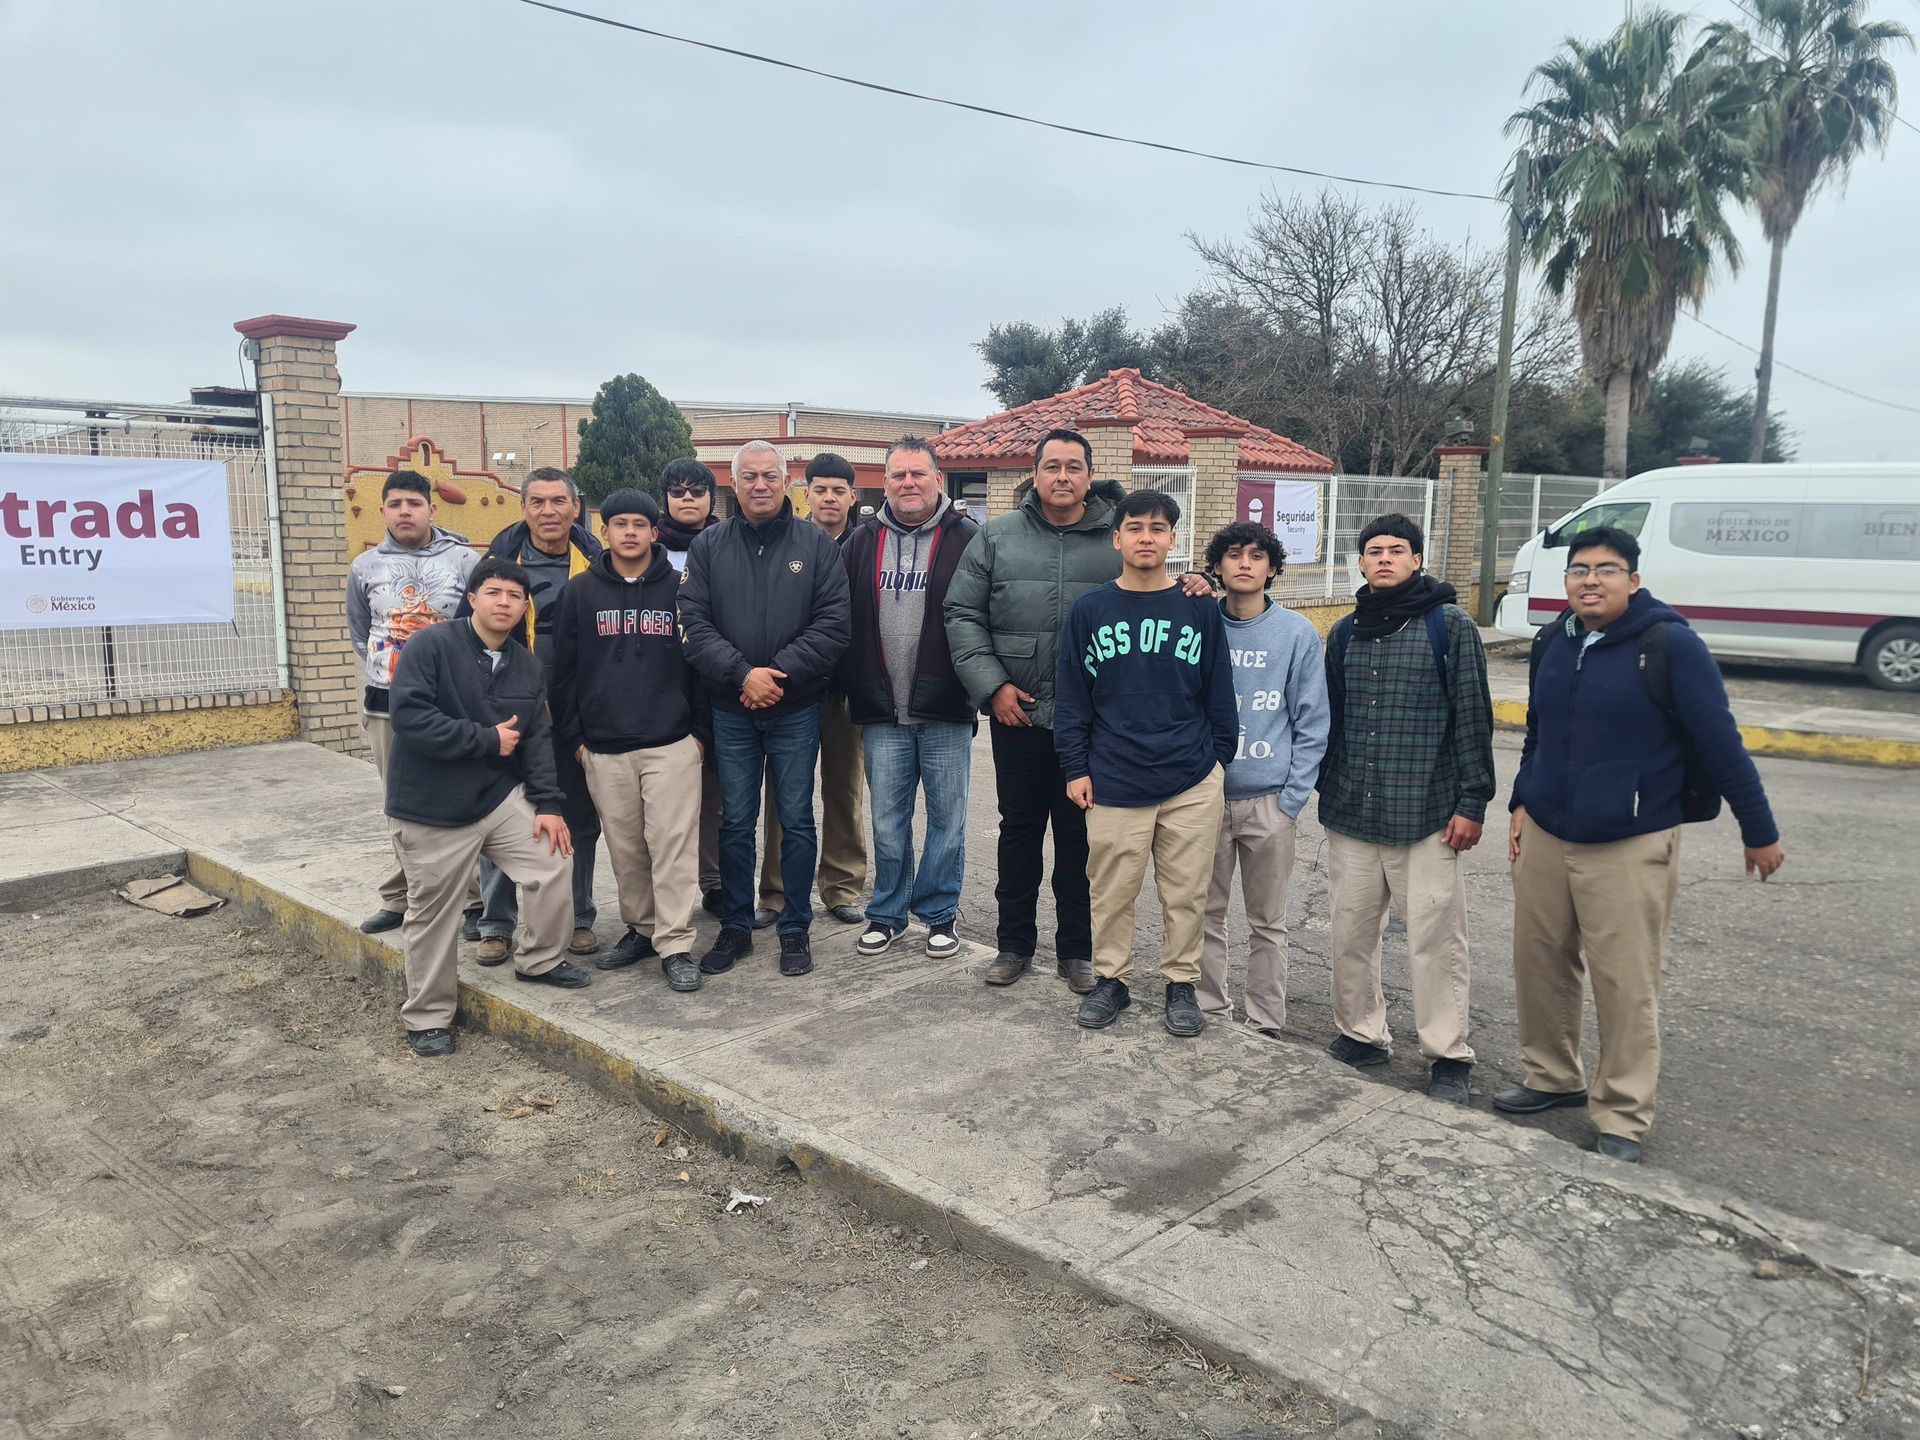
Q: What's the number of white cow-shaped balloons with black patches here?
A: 0